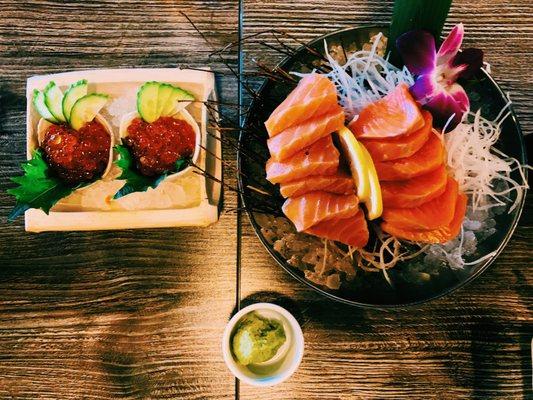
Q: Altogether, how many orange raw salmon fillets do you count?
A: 12